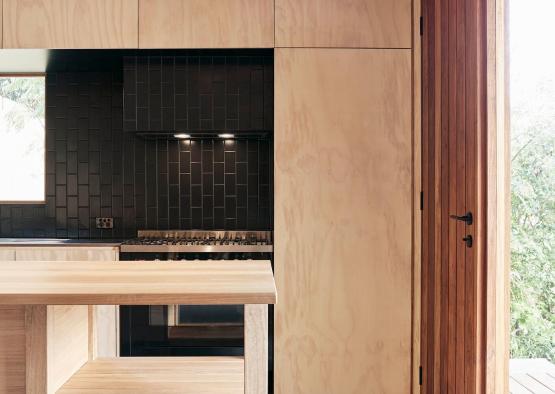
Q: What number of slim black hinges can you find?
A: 3